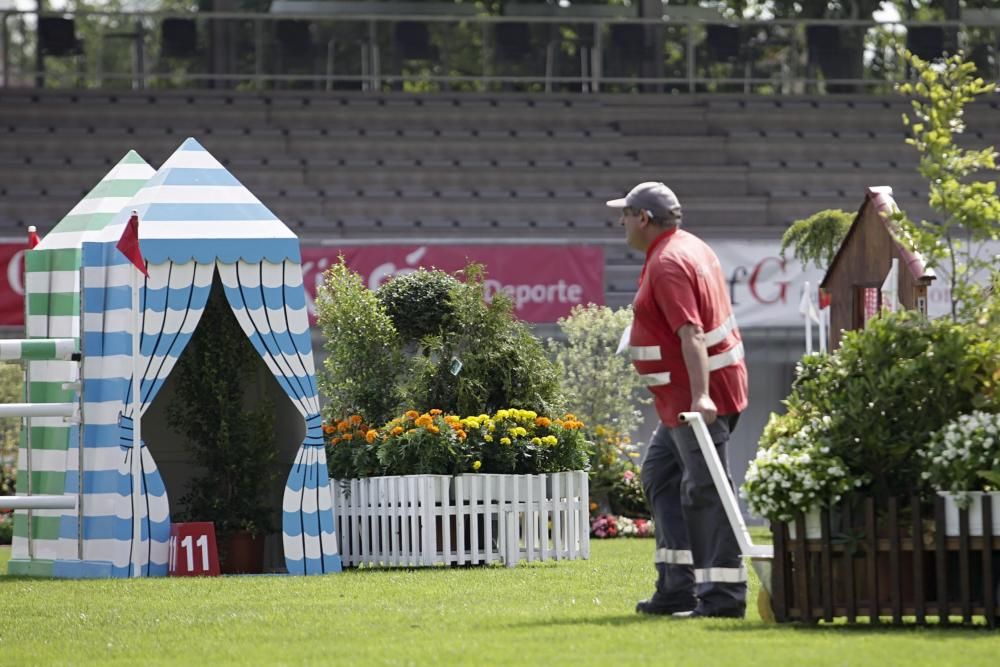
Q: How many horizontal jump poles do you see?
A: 3